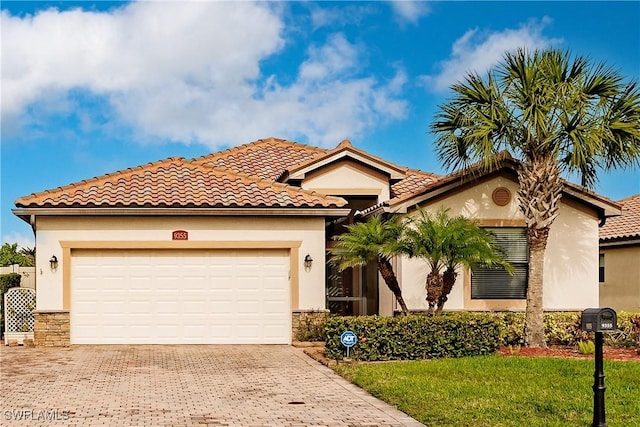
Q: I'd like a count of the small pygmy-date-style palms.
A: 3